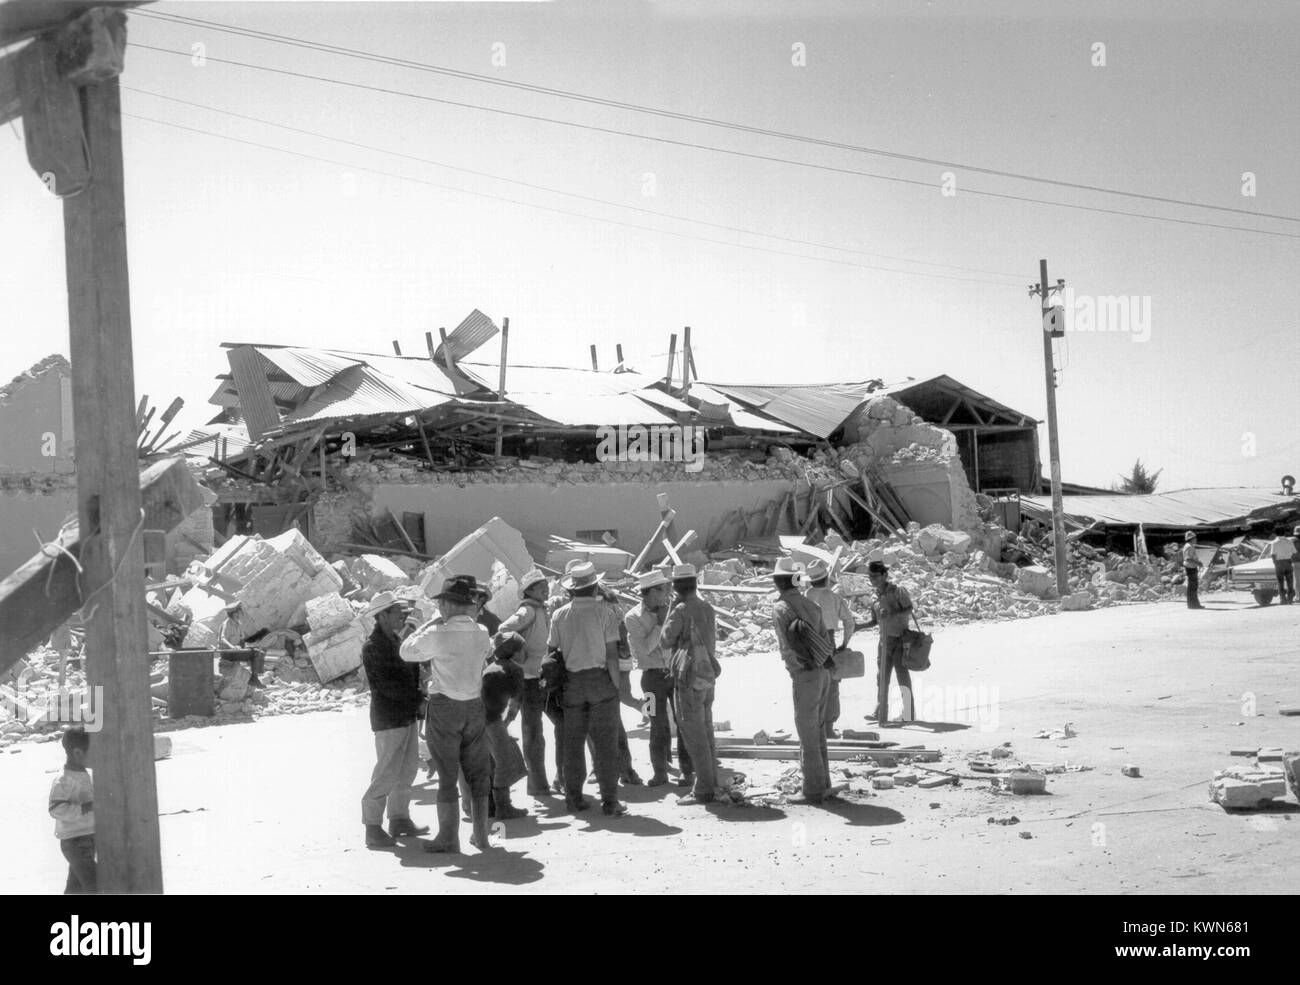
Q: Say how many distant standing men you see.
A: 3